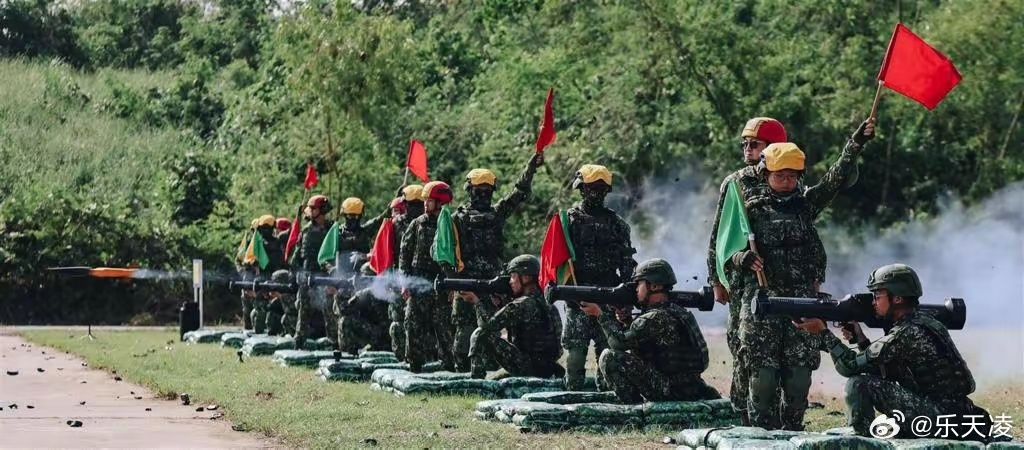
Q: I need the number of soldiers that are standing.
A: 12